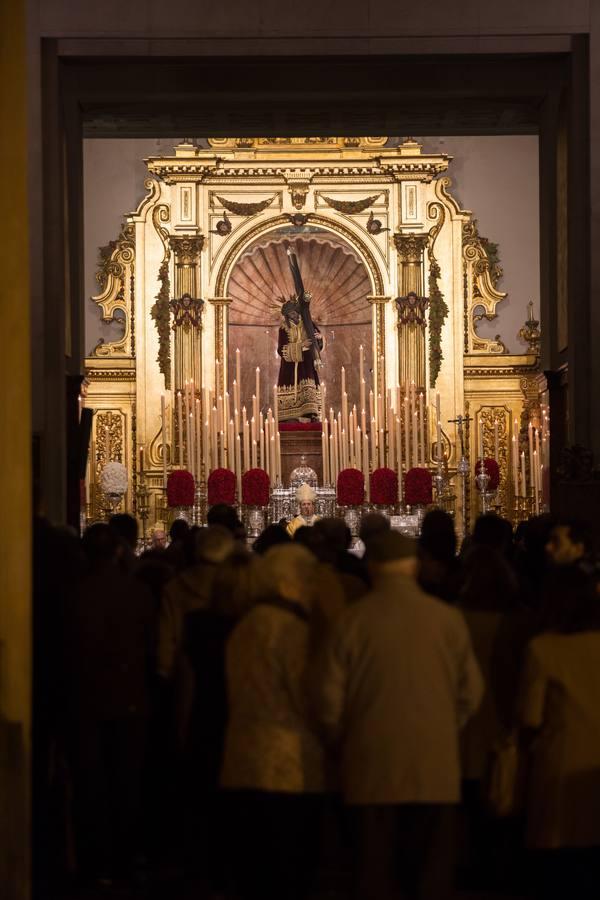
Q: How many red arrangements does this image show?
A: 7